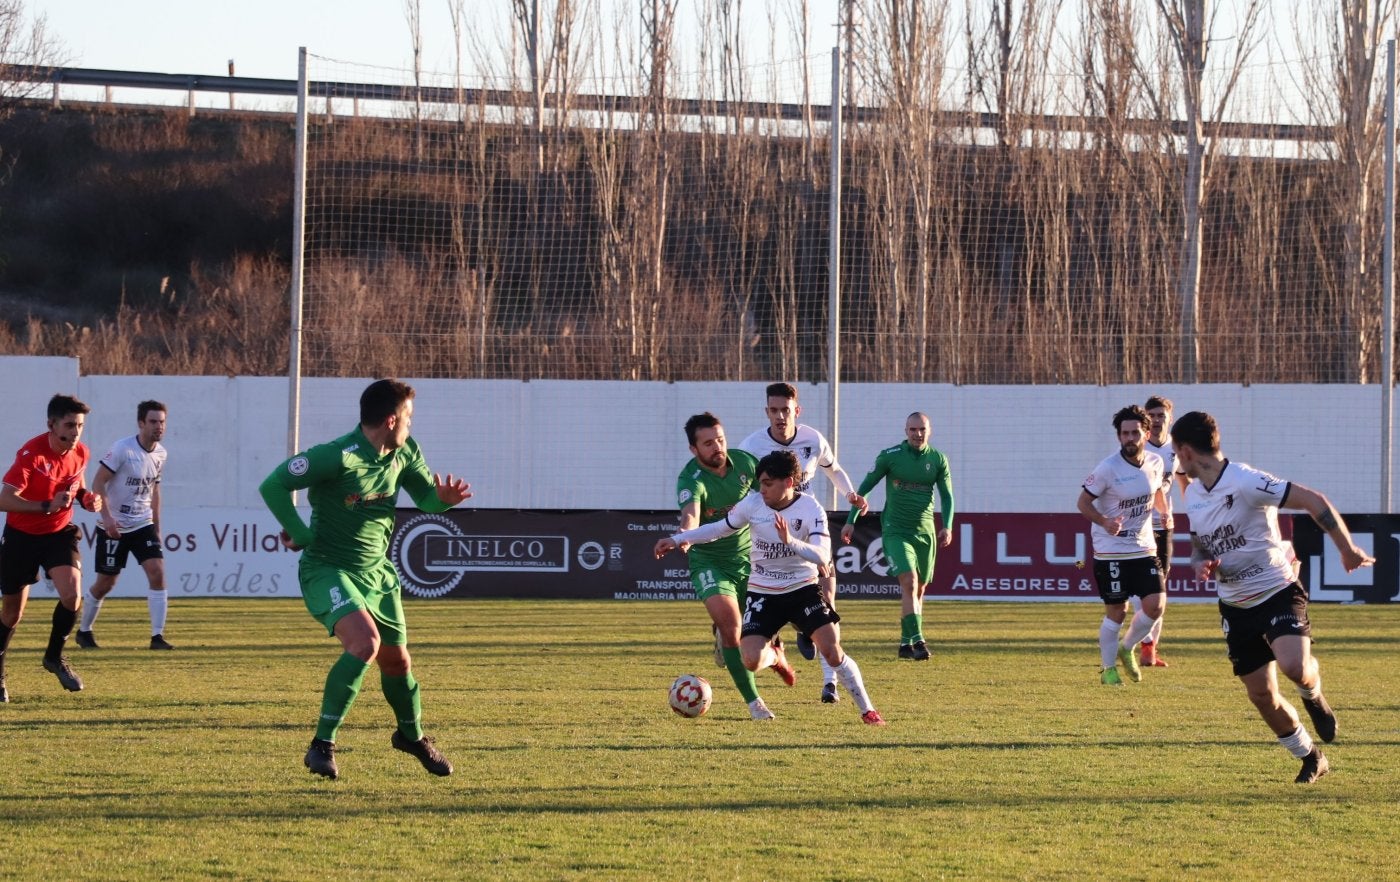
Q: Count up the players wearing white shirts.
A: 6